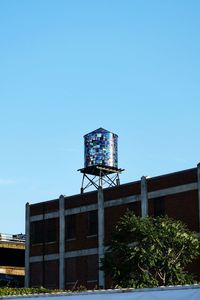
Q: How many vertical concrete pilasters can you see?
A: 5